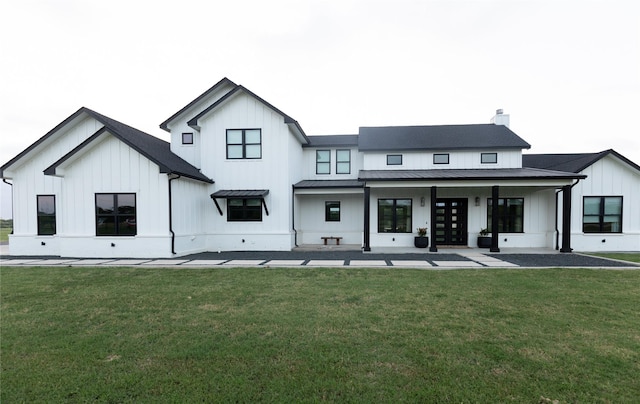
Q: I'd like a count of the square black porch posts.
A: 4